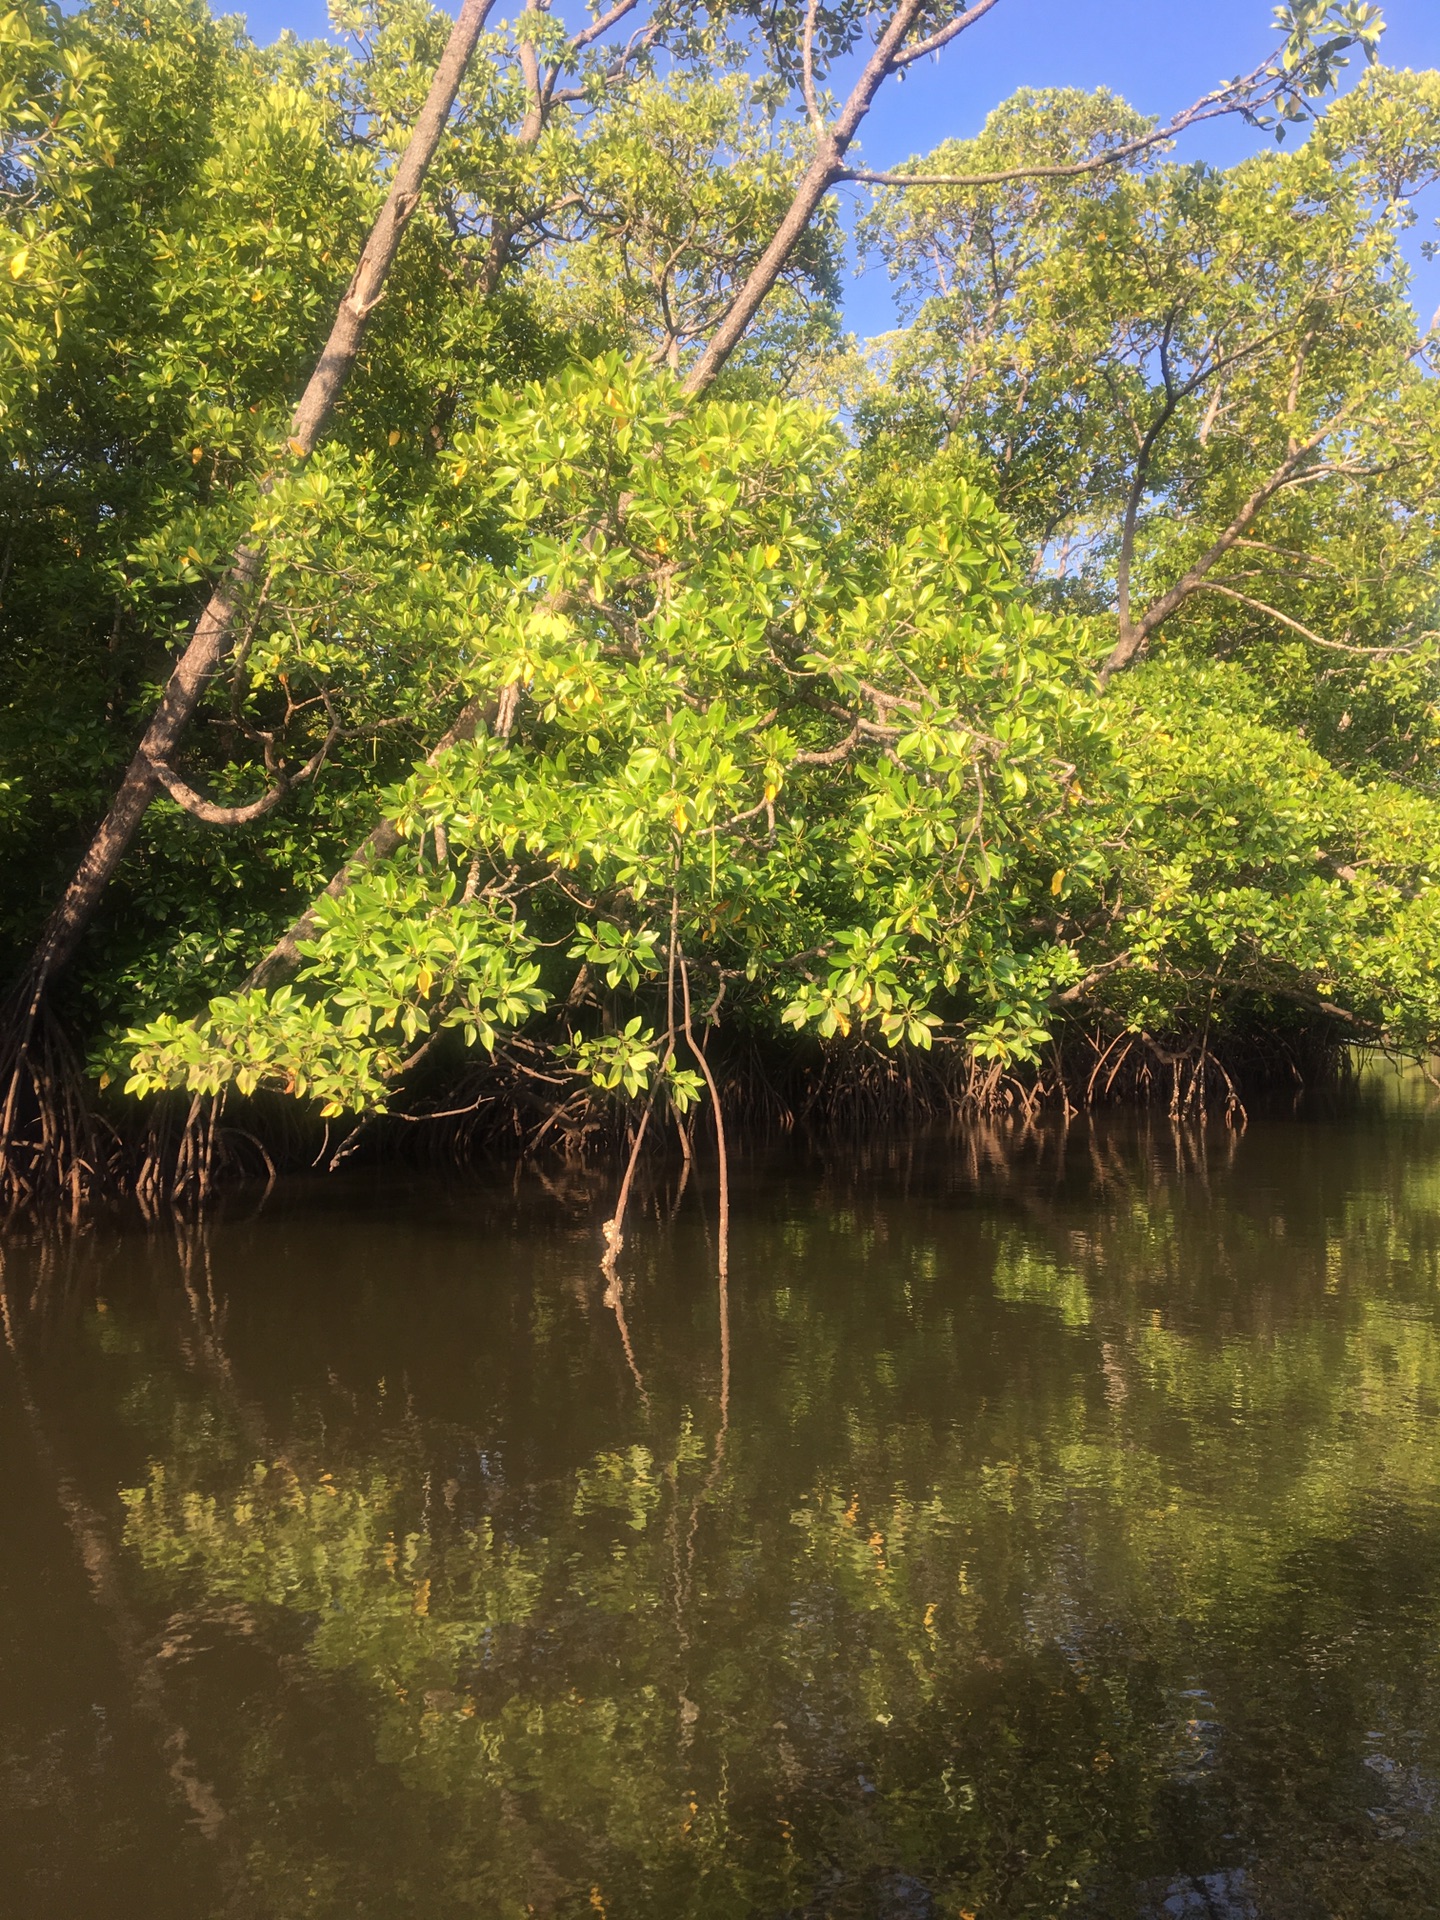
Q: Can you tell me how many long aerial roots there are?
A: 2